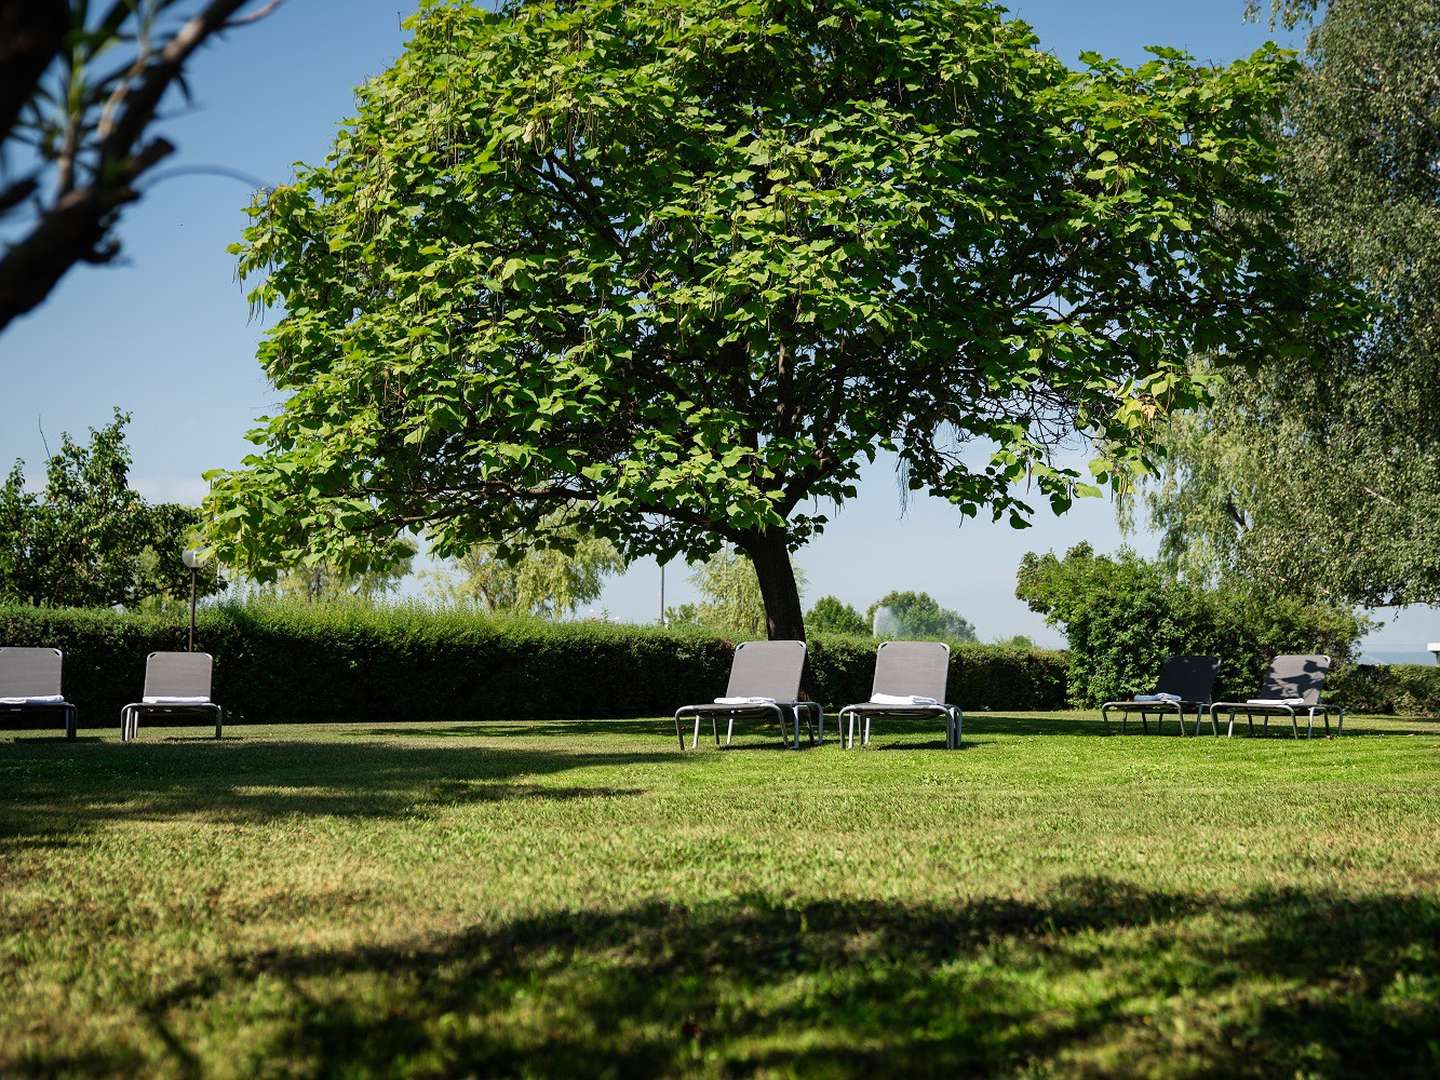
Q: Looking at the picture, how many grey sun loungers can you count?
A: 6